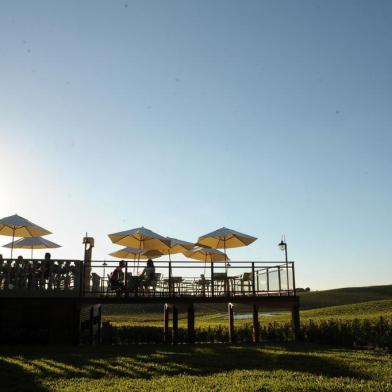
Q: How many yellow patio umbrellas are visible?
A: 7